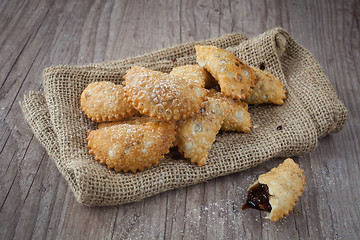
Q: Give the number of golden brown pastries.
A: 9